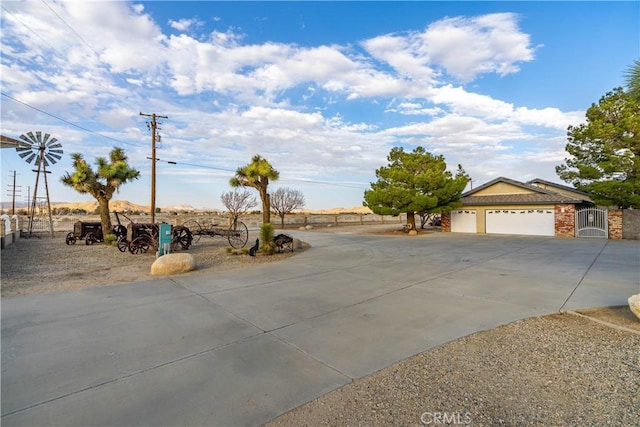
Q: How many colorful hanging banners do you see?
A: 0